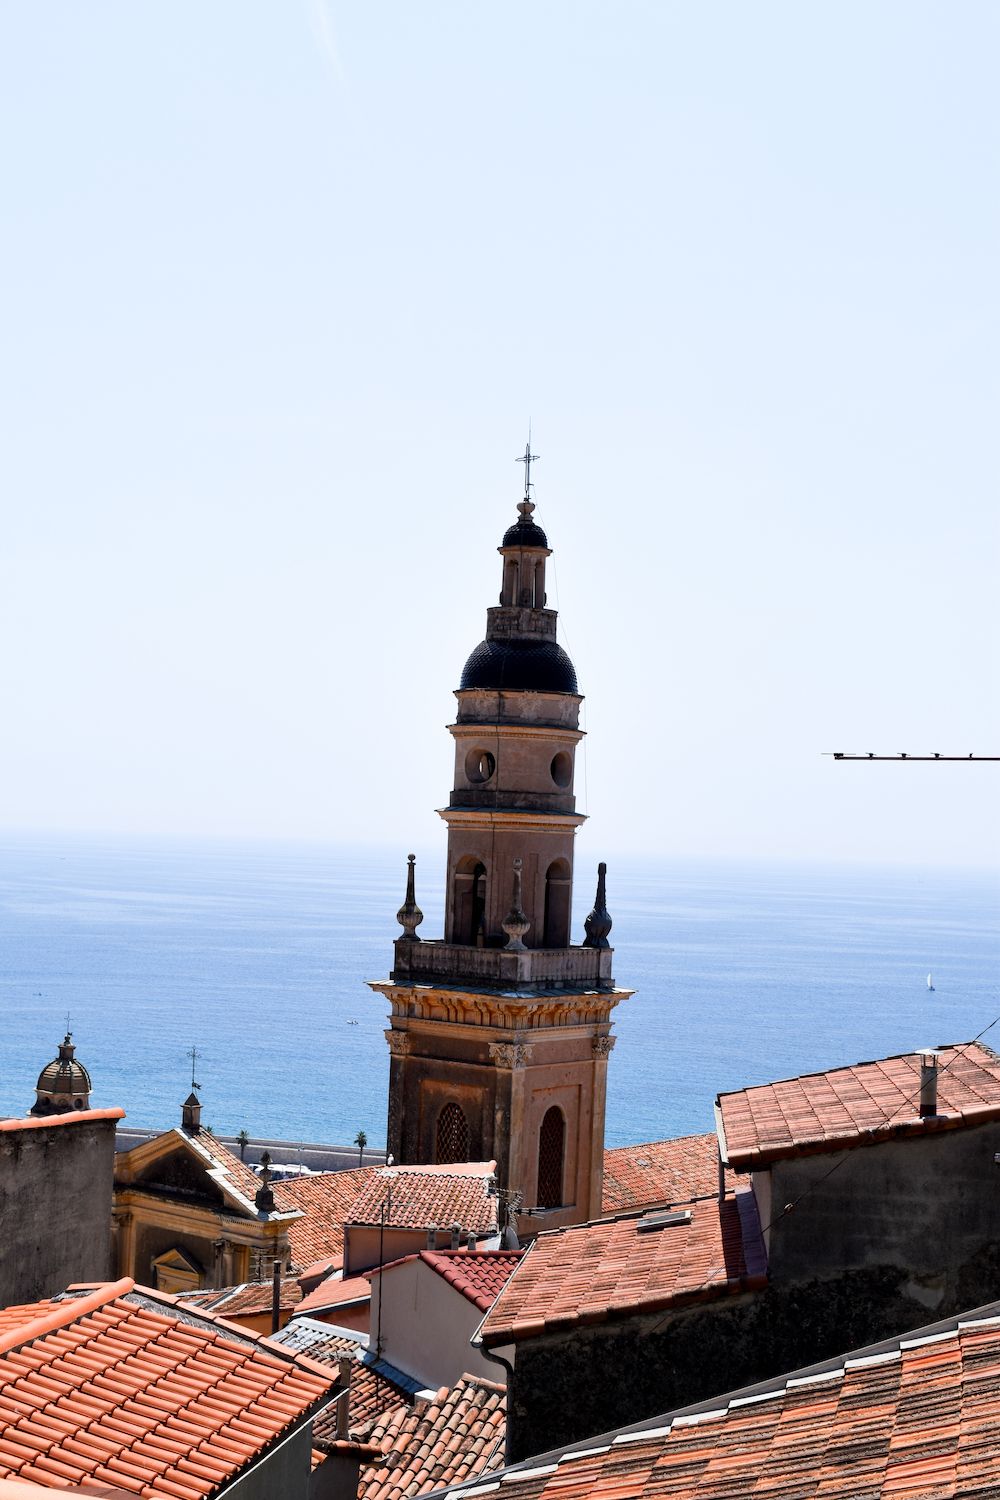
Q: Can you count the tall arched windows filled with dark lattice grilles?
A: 2